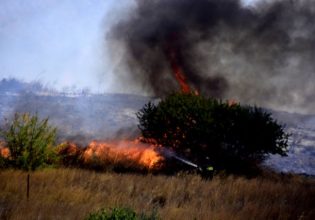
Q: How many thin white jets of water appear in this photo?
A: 1